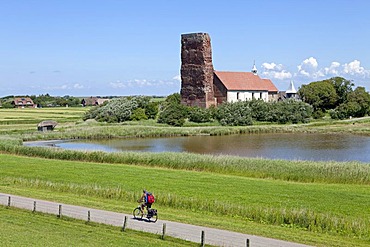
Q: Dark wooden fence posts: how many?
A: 8